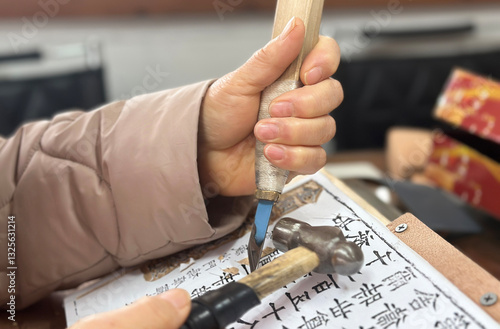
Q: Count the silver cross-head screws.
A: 2